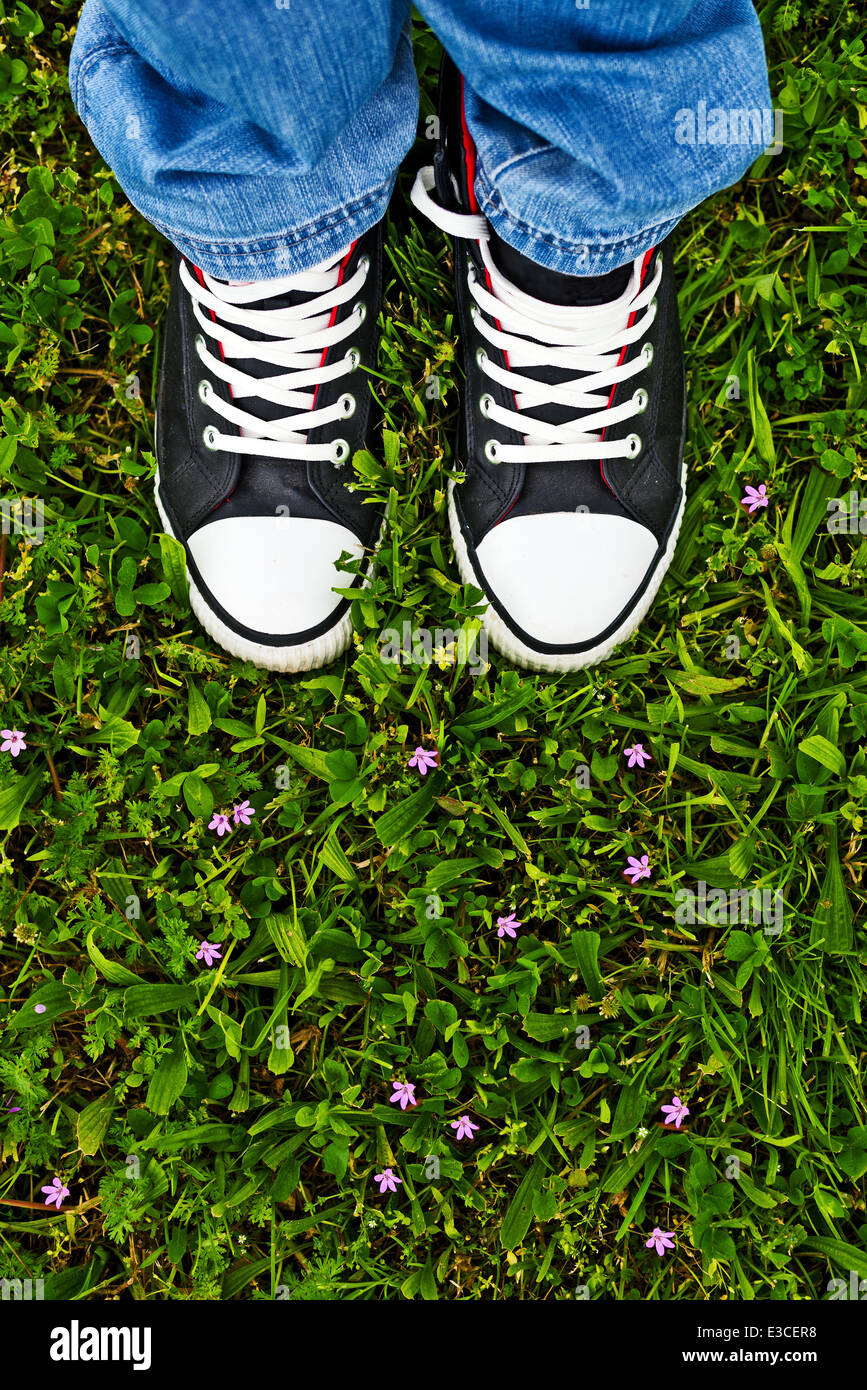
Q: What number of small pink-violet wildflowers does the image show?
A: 15